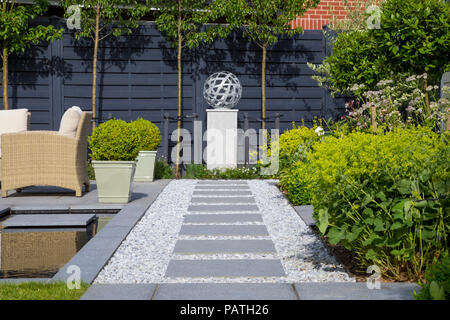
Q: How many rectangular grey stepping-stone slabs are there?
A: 9